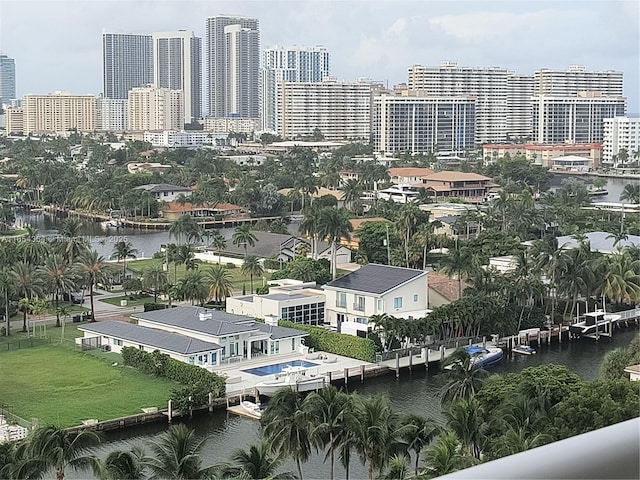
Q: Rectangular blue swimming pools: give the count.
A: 1